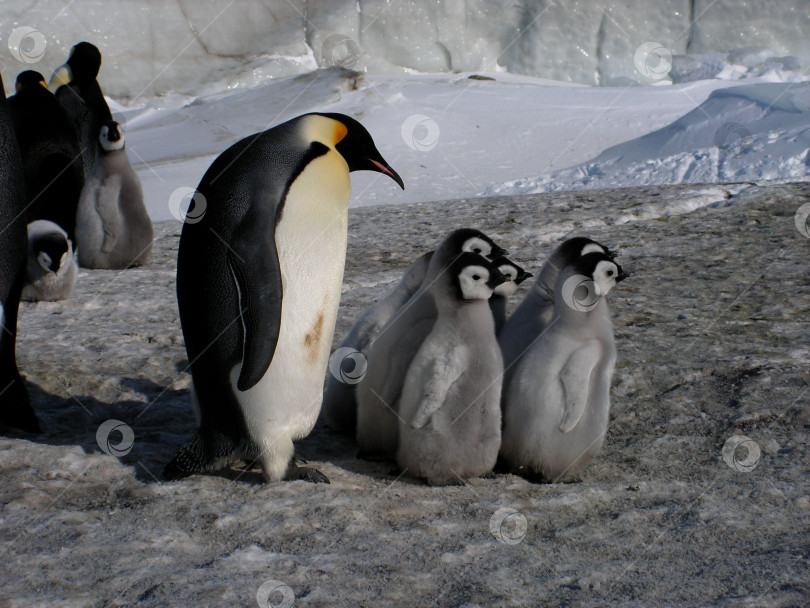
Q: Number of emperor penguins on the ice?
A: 11